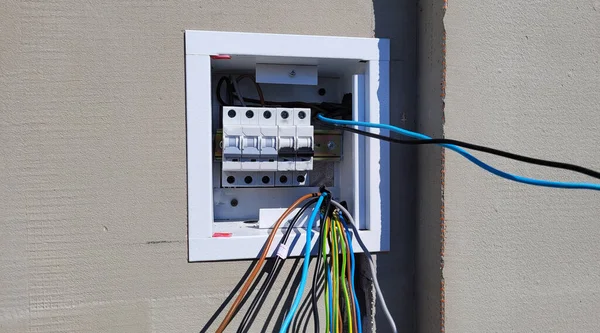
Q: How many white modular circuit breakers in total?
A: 5